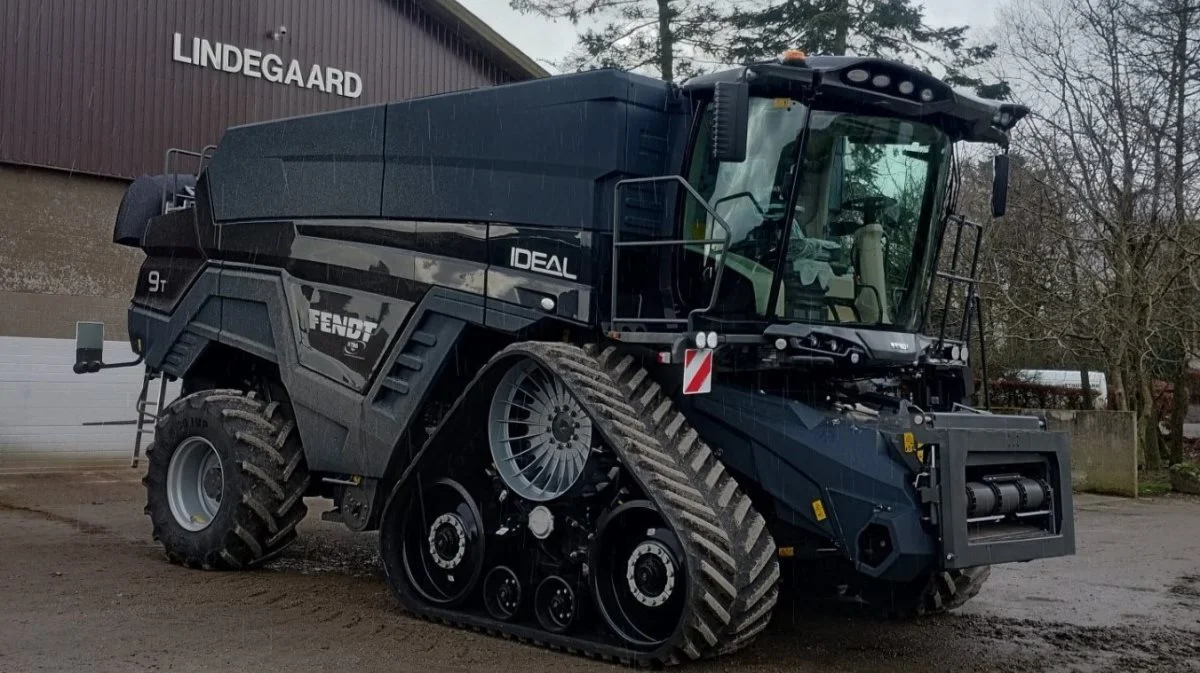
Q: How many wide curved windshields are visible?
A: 1